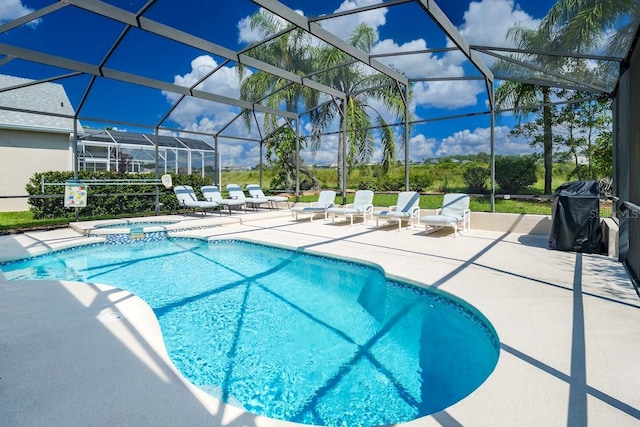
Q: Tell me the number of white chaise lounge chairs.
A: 8